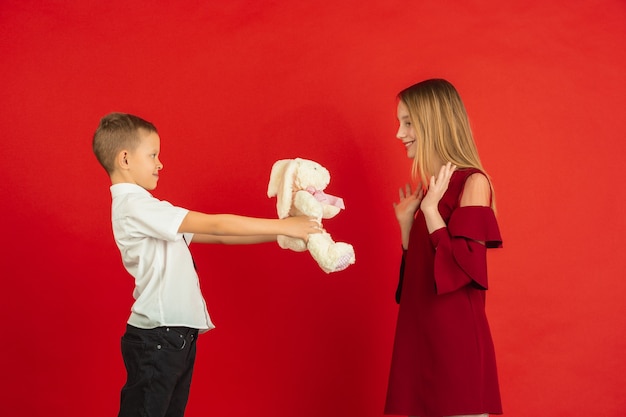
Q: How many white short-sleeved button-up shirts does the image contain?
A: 1